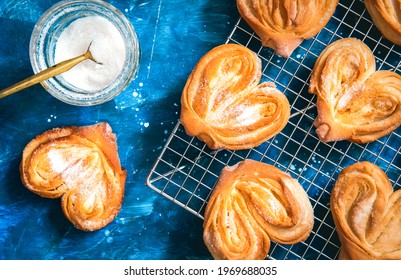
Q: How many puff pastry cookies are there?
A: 7